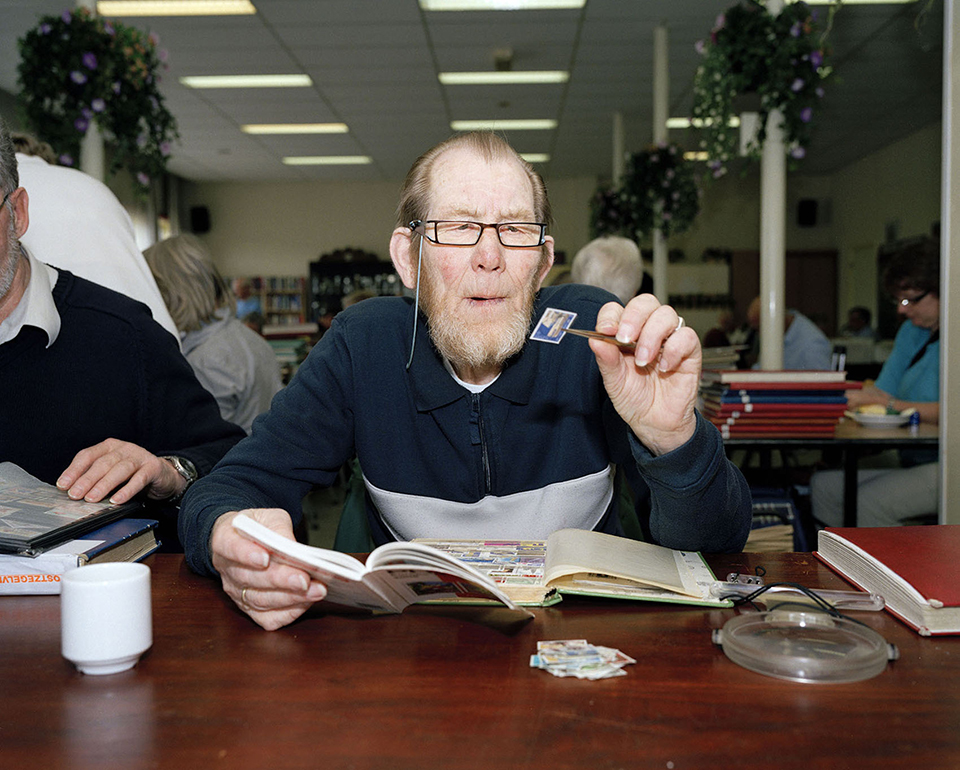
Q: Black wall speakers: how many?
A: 2